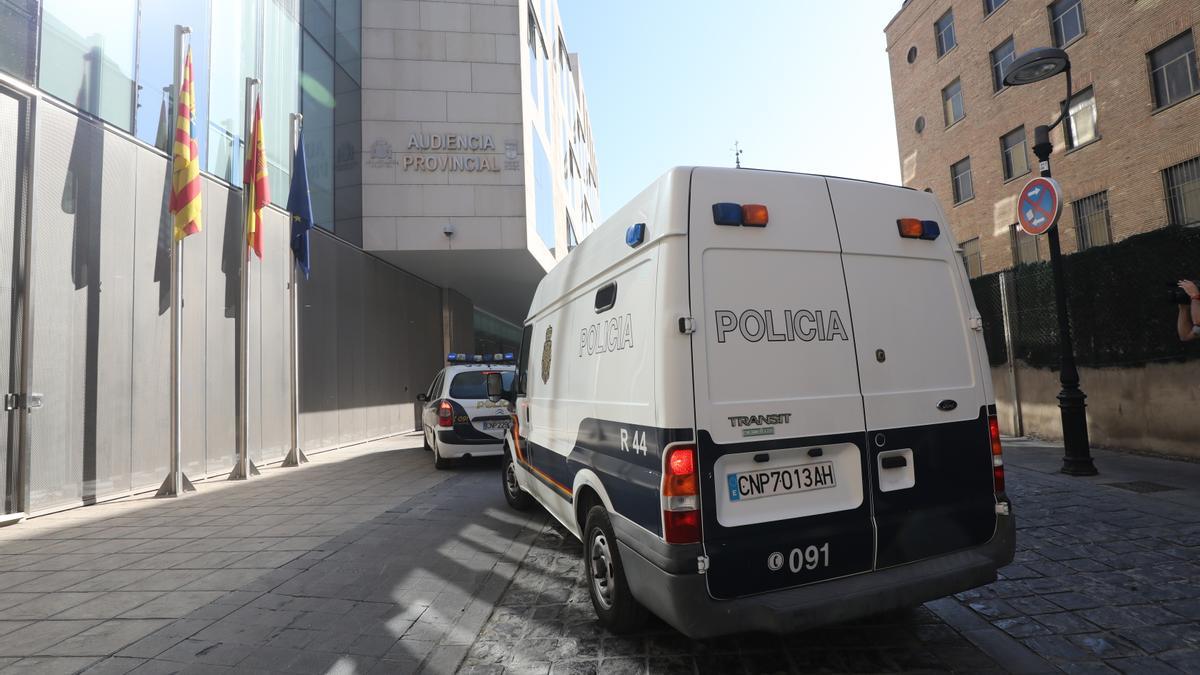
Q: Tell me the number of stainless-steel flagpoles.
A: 3